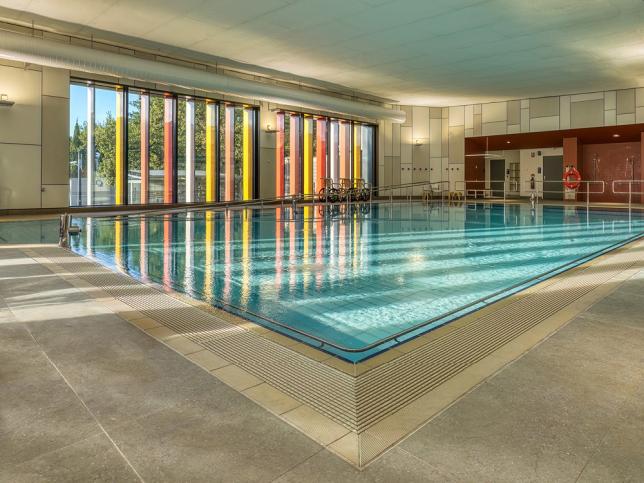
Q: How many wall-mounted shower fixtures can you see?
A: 2